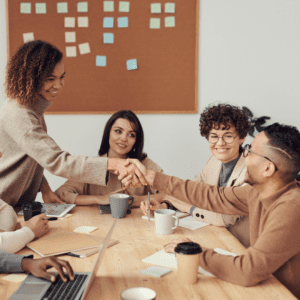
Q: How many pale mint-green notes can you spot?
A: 10